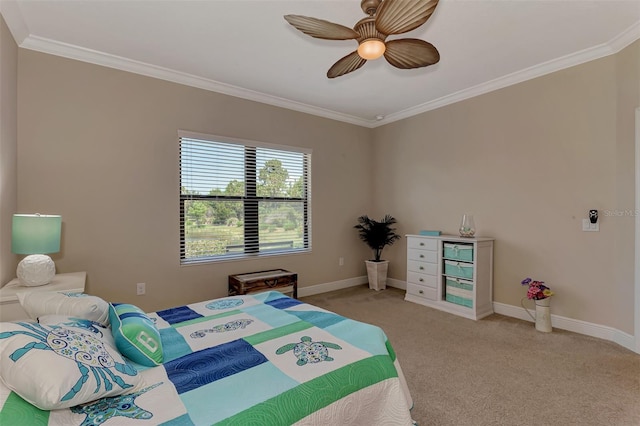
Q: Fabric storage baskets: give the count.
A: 3